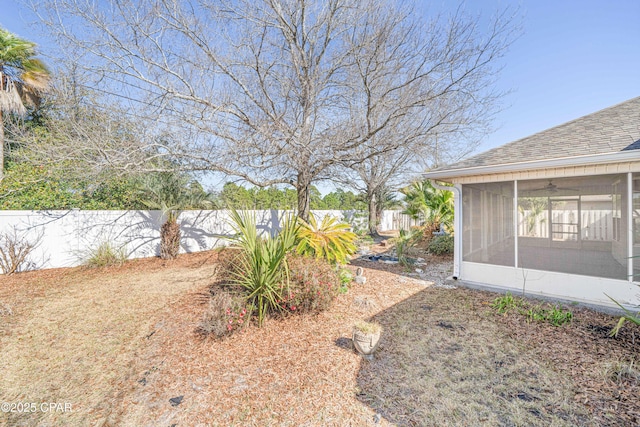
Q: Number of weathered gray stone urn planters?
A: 1